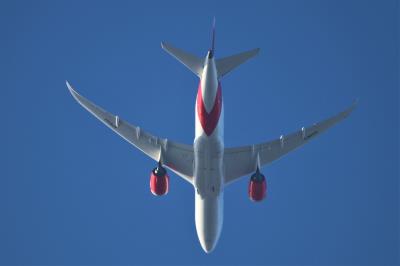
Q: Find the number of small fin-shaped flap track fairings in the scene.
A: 6